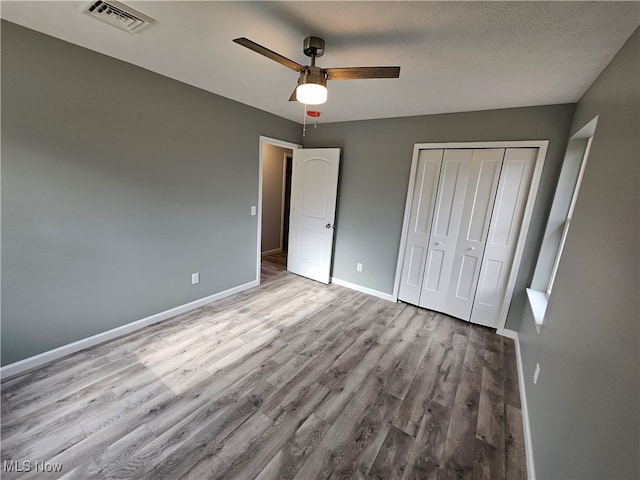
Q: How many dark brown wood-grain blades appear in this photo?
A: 3